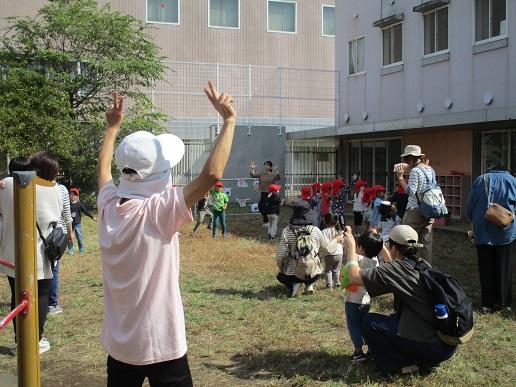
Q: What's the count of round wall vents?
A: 5